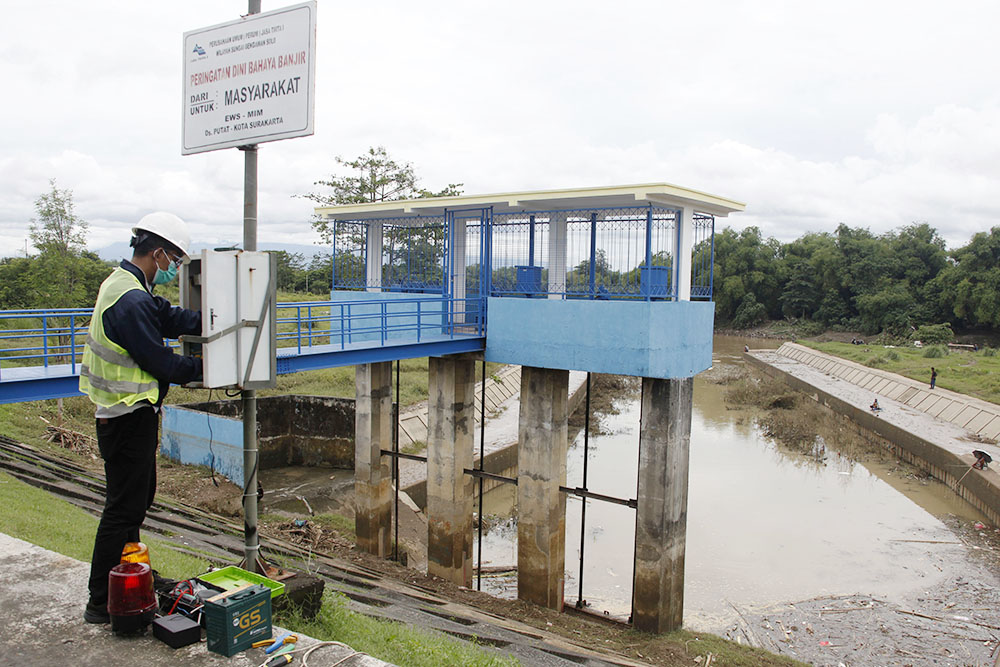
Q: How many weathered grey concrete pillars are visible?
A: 4